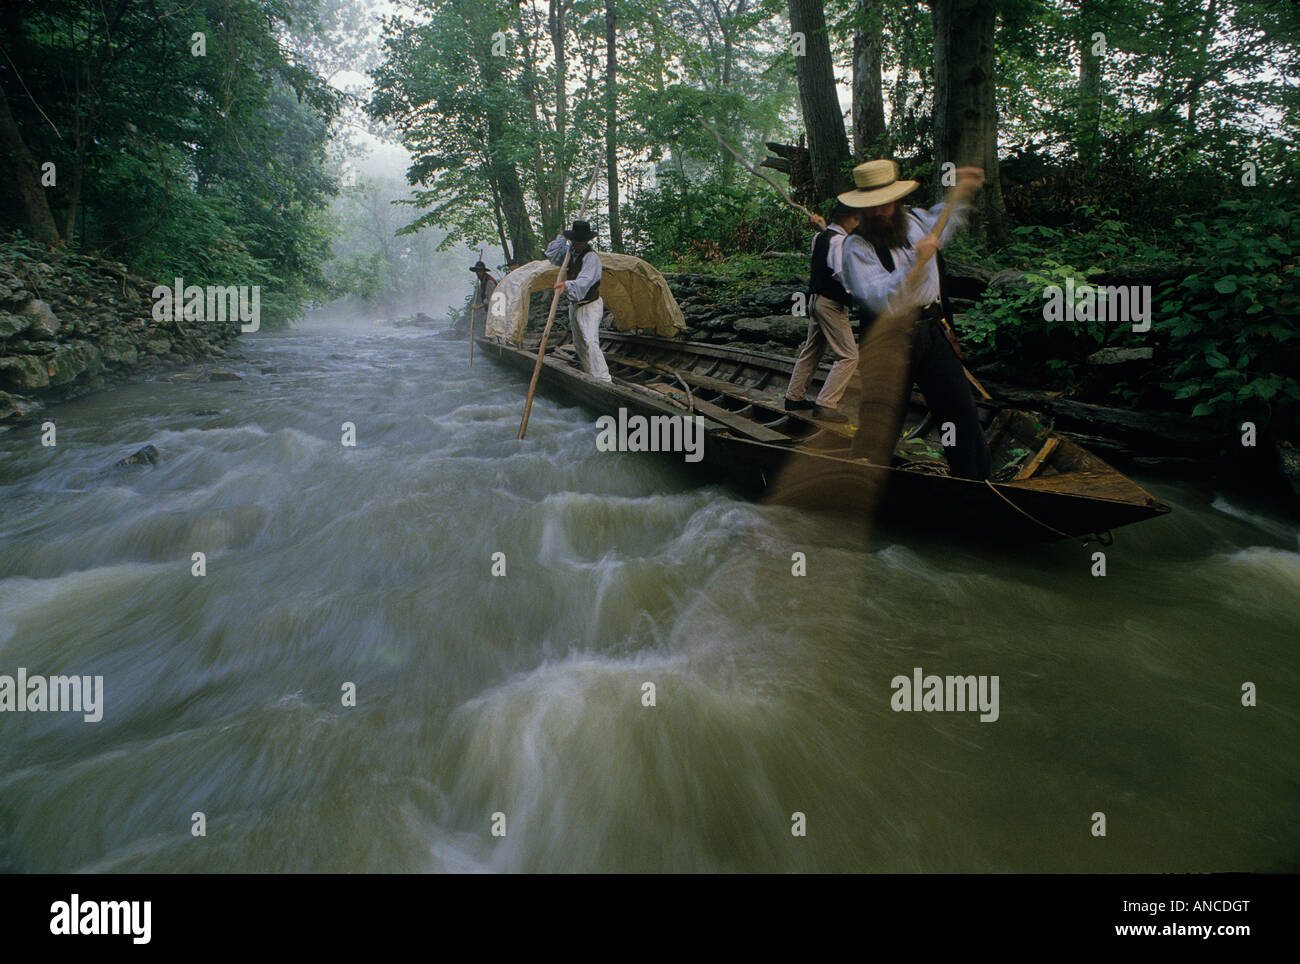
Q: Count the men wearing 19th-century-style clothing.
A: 4